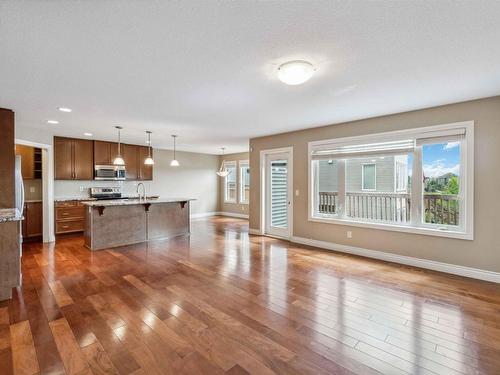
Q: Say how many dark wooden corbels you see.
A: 3